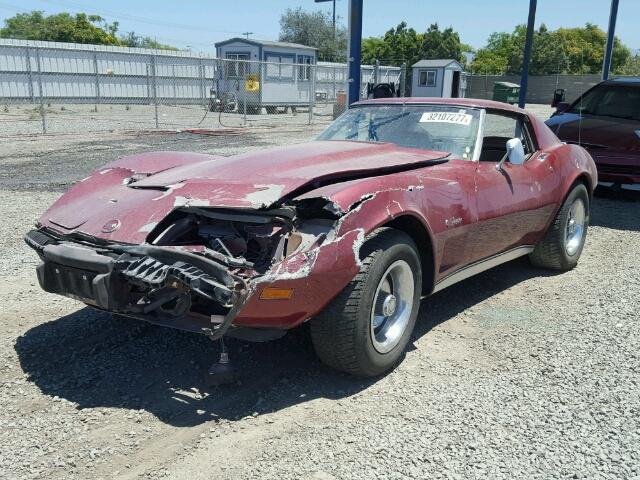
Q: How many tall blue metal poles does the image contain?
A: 3